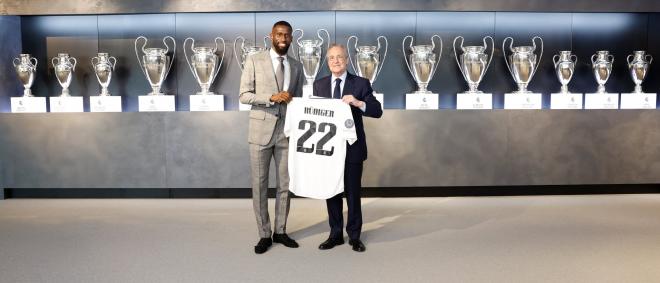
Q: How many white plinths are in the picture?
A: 14